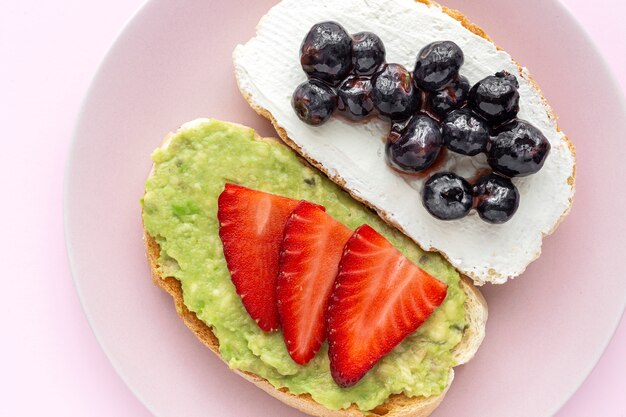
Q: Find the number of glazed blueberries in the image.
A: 13